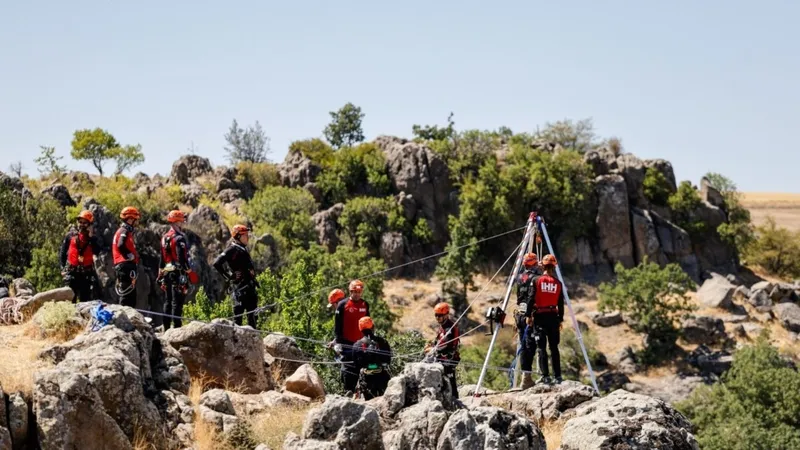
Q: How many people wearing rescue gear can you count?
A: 10